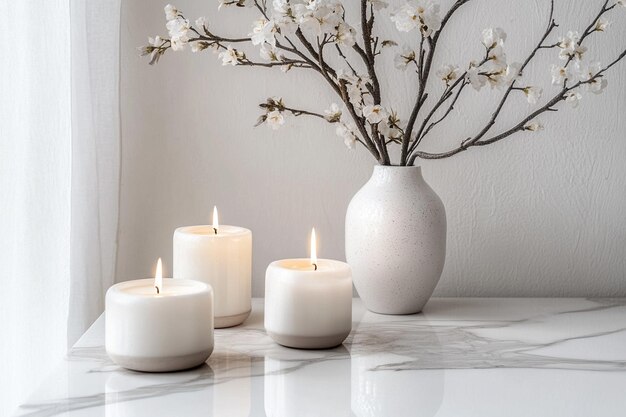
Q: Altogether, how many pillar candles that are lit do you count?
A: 3